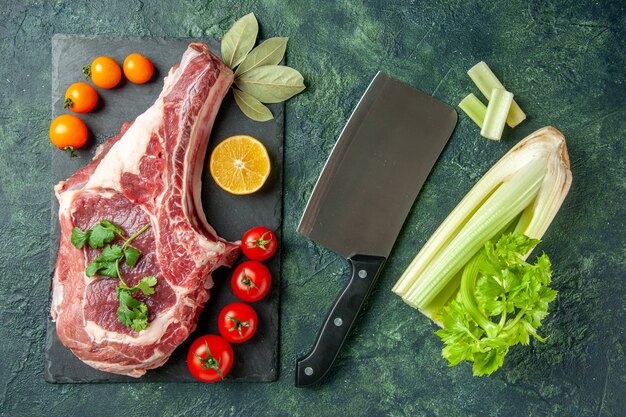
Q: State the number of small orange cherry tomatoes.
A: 4